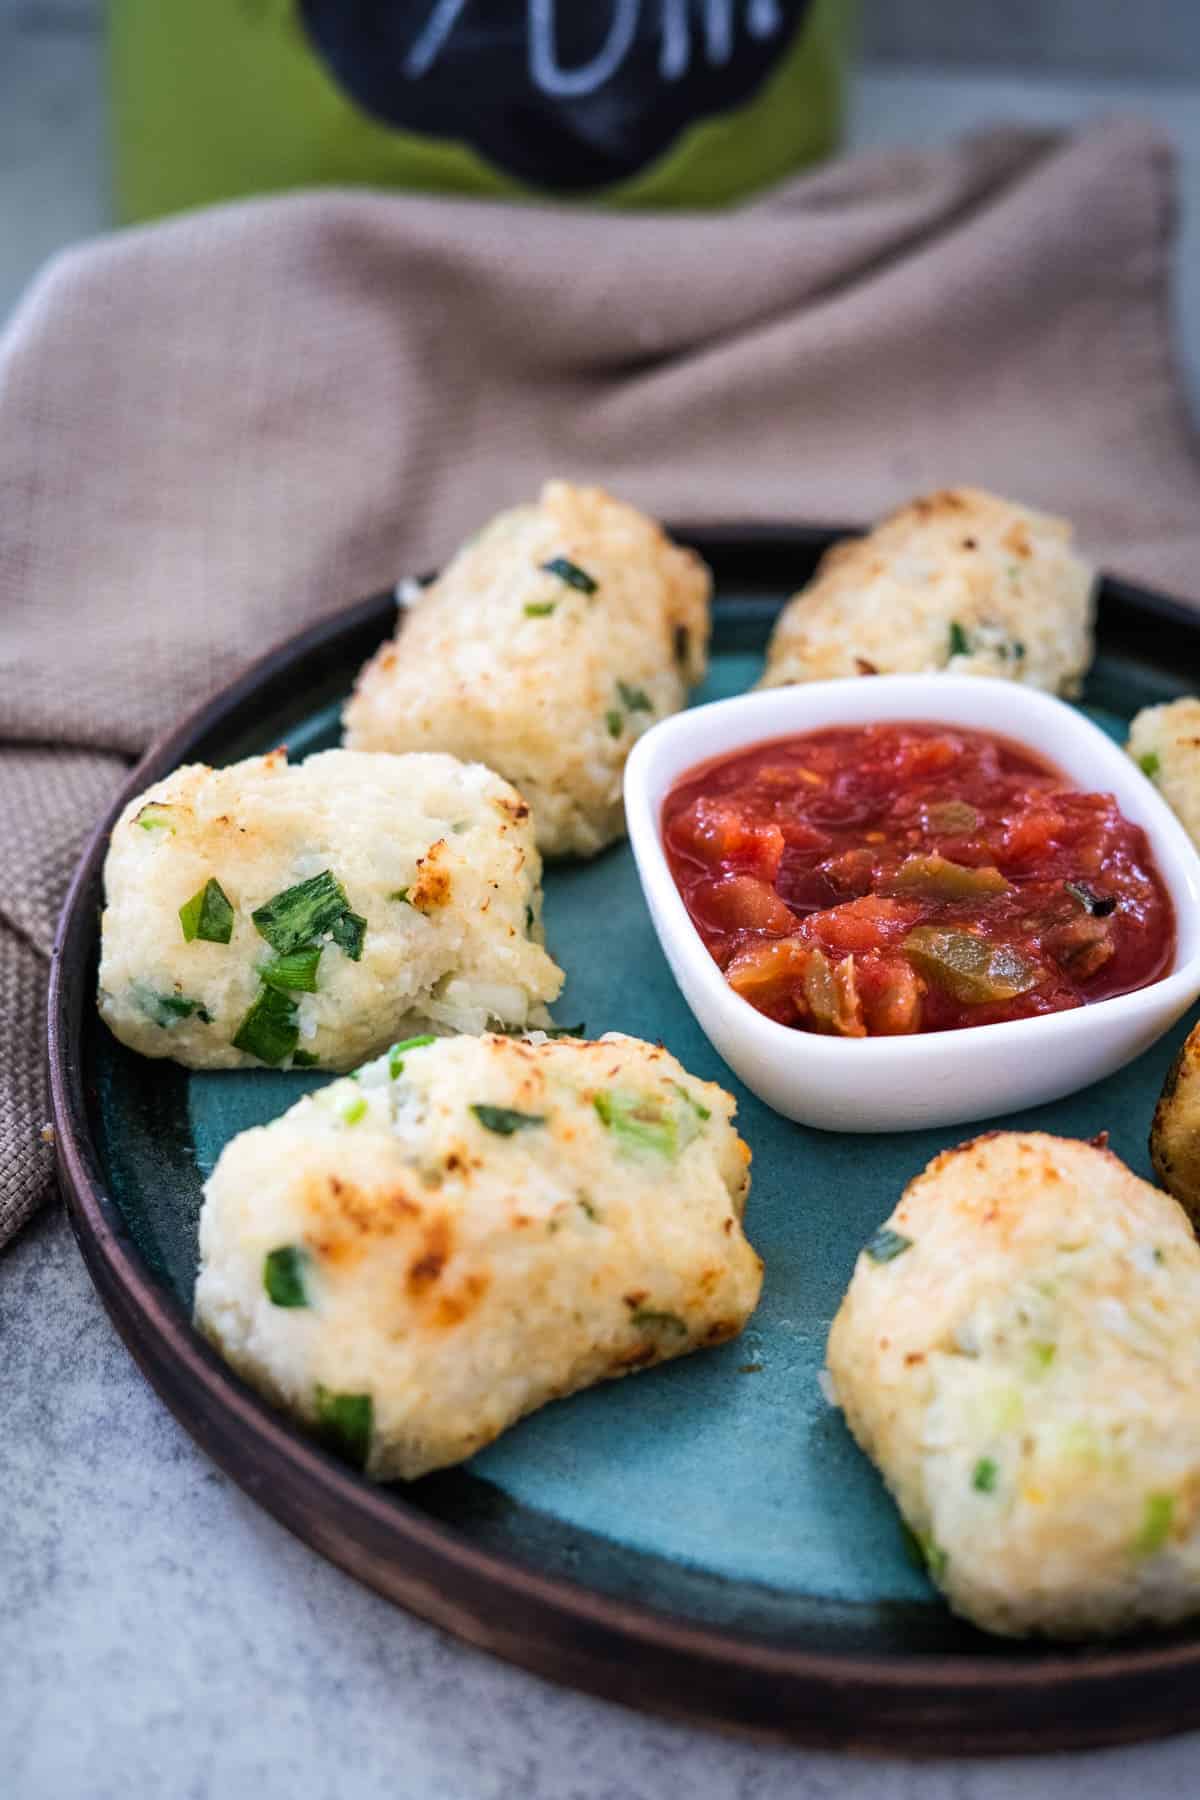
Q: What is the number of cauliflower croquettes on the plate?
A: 7